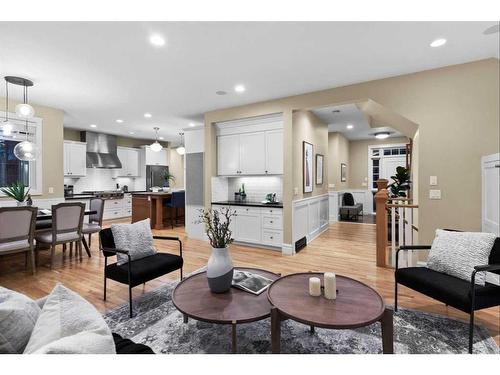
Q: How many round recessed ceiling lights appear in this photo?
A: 10